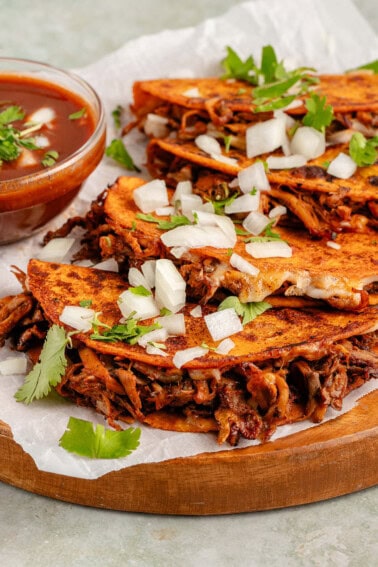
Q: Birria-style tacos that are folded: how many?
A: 4